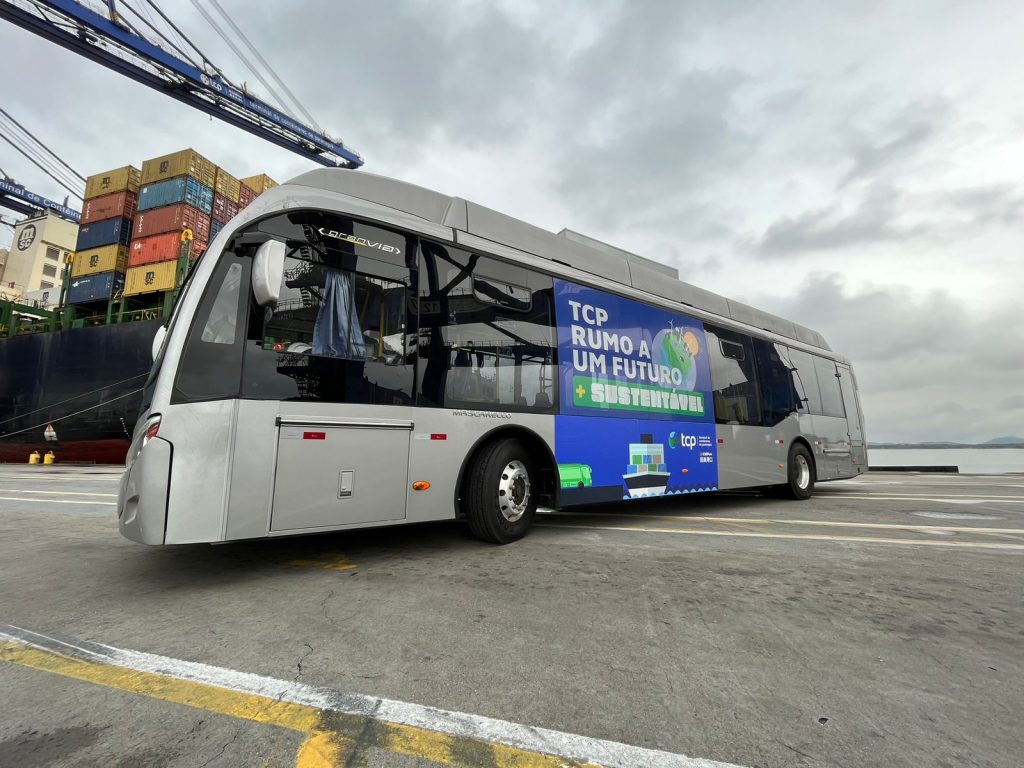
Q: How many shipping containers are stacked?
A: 15